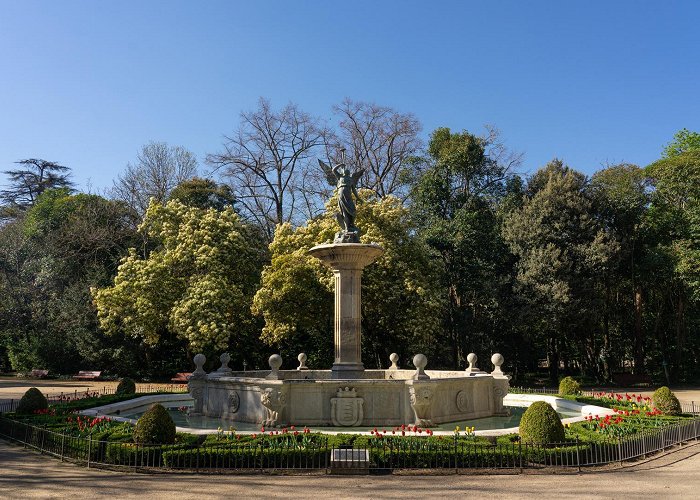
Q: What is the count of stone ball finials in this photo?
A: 8